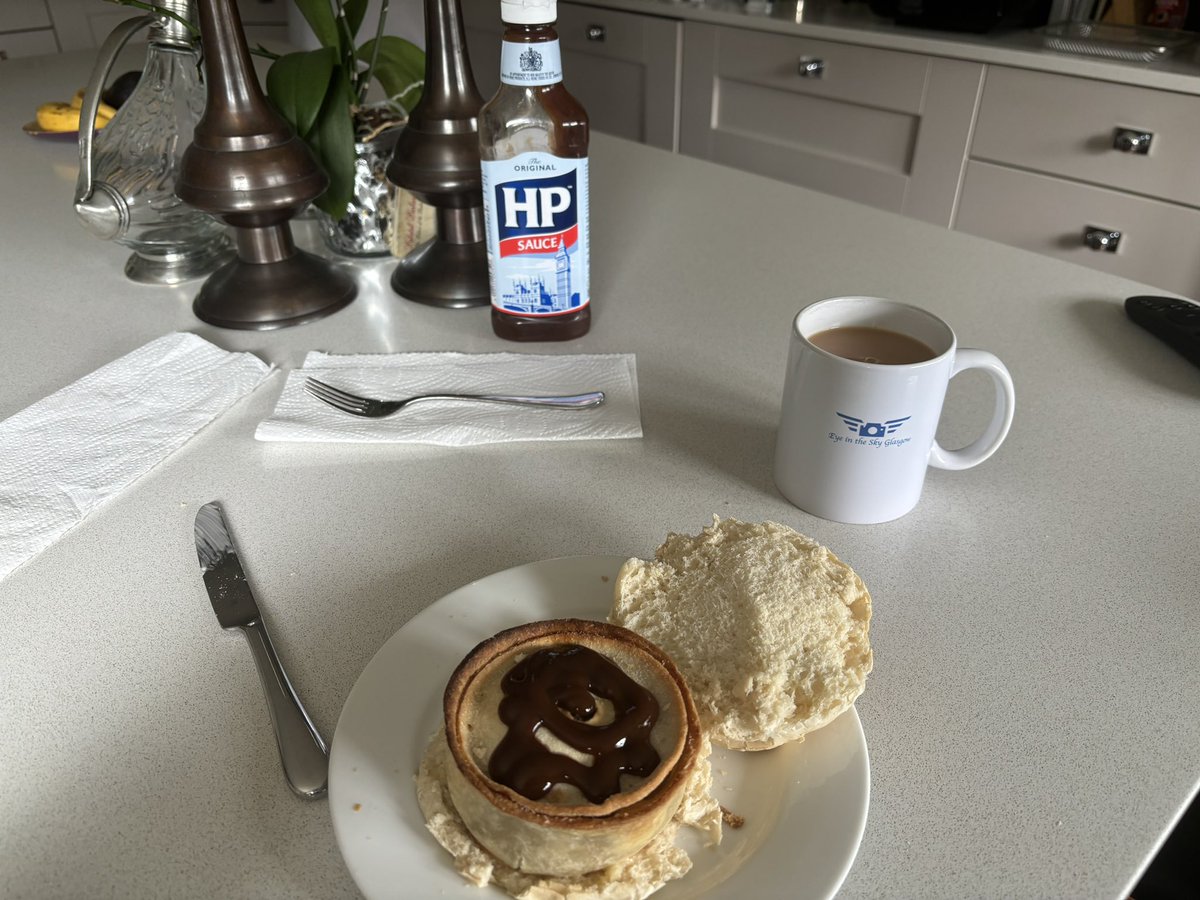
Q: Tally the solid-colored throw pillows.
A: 0